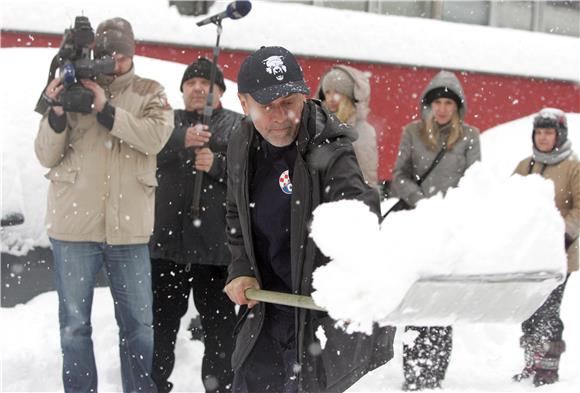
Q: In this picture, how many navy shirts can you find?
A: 1